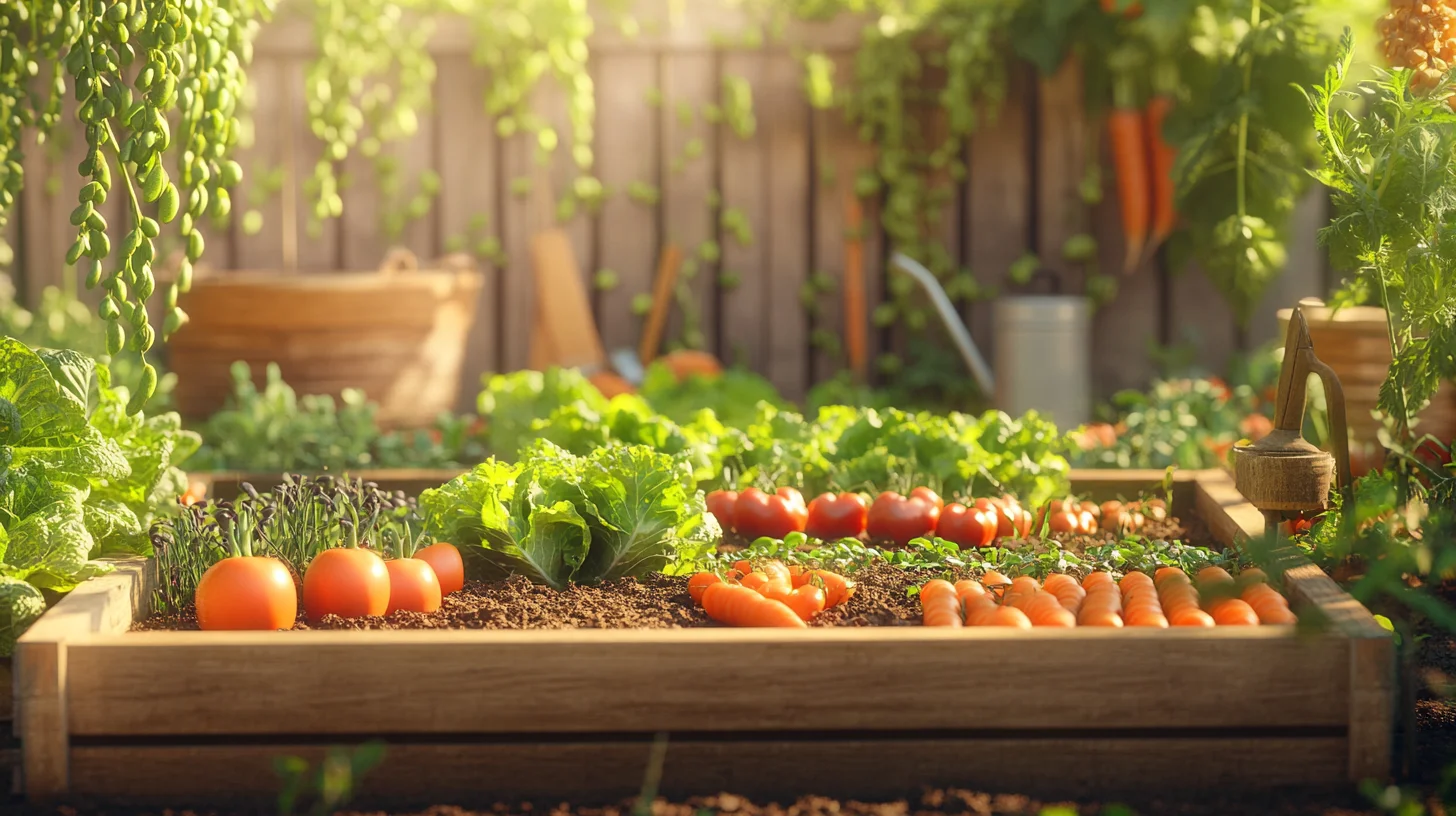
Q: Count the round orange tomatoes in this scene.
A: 4